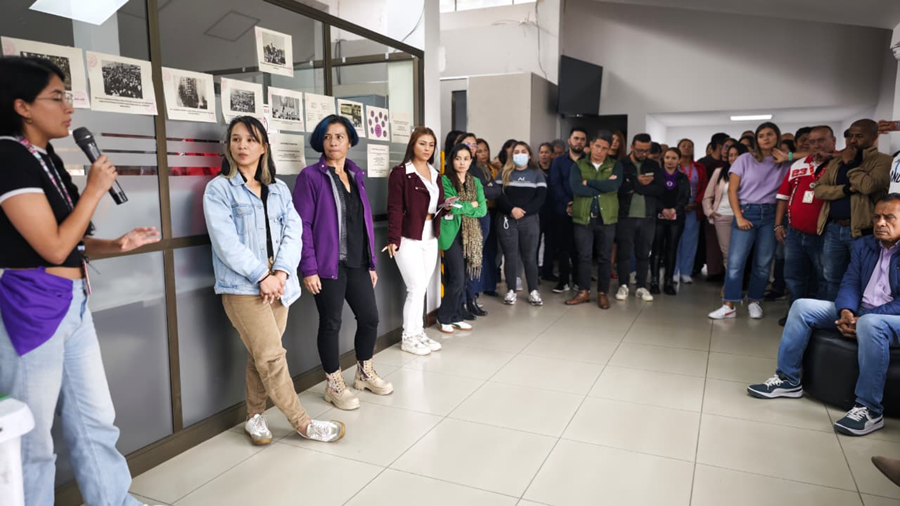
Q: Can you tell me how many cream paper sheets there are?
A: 12